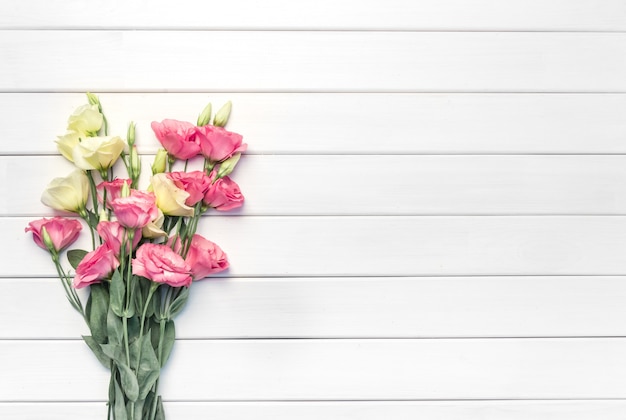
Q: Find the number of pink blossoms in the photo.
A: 11